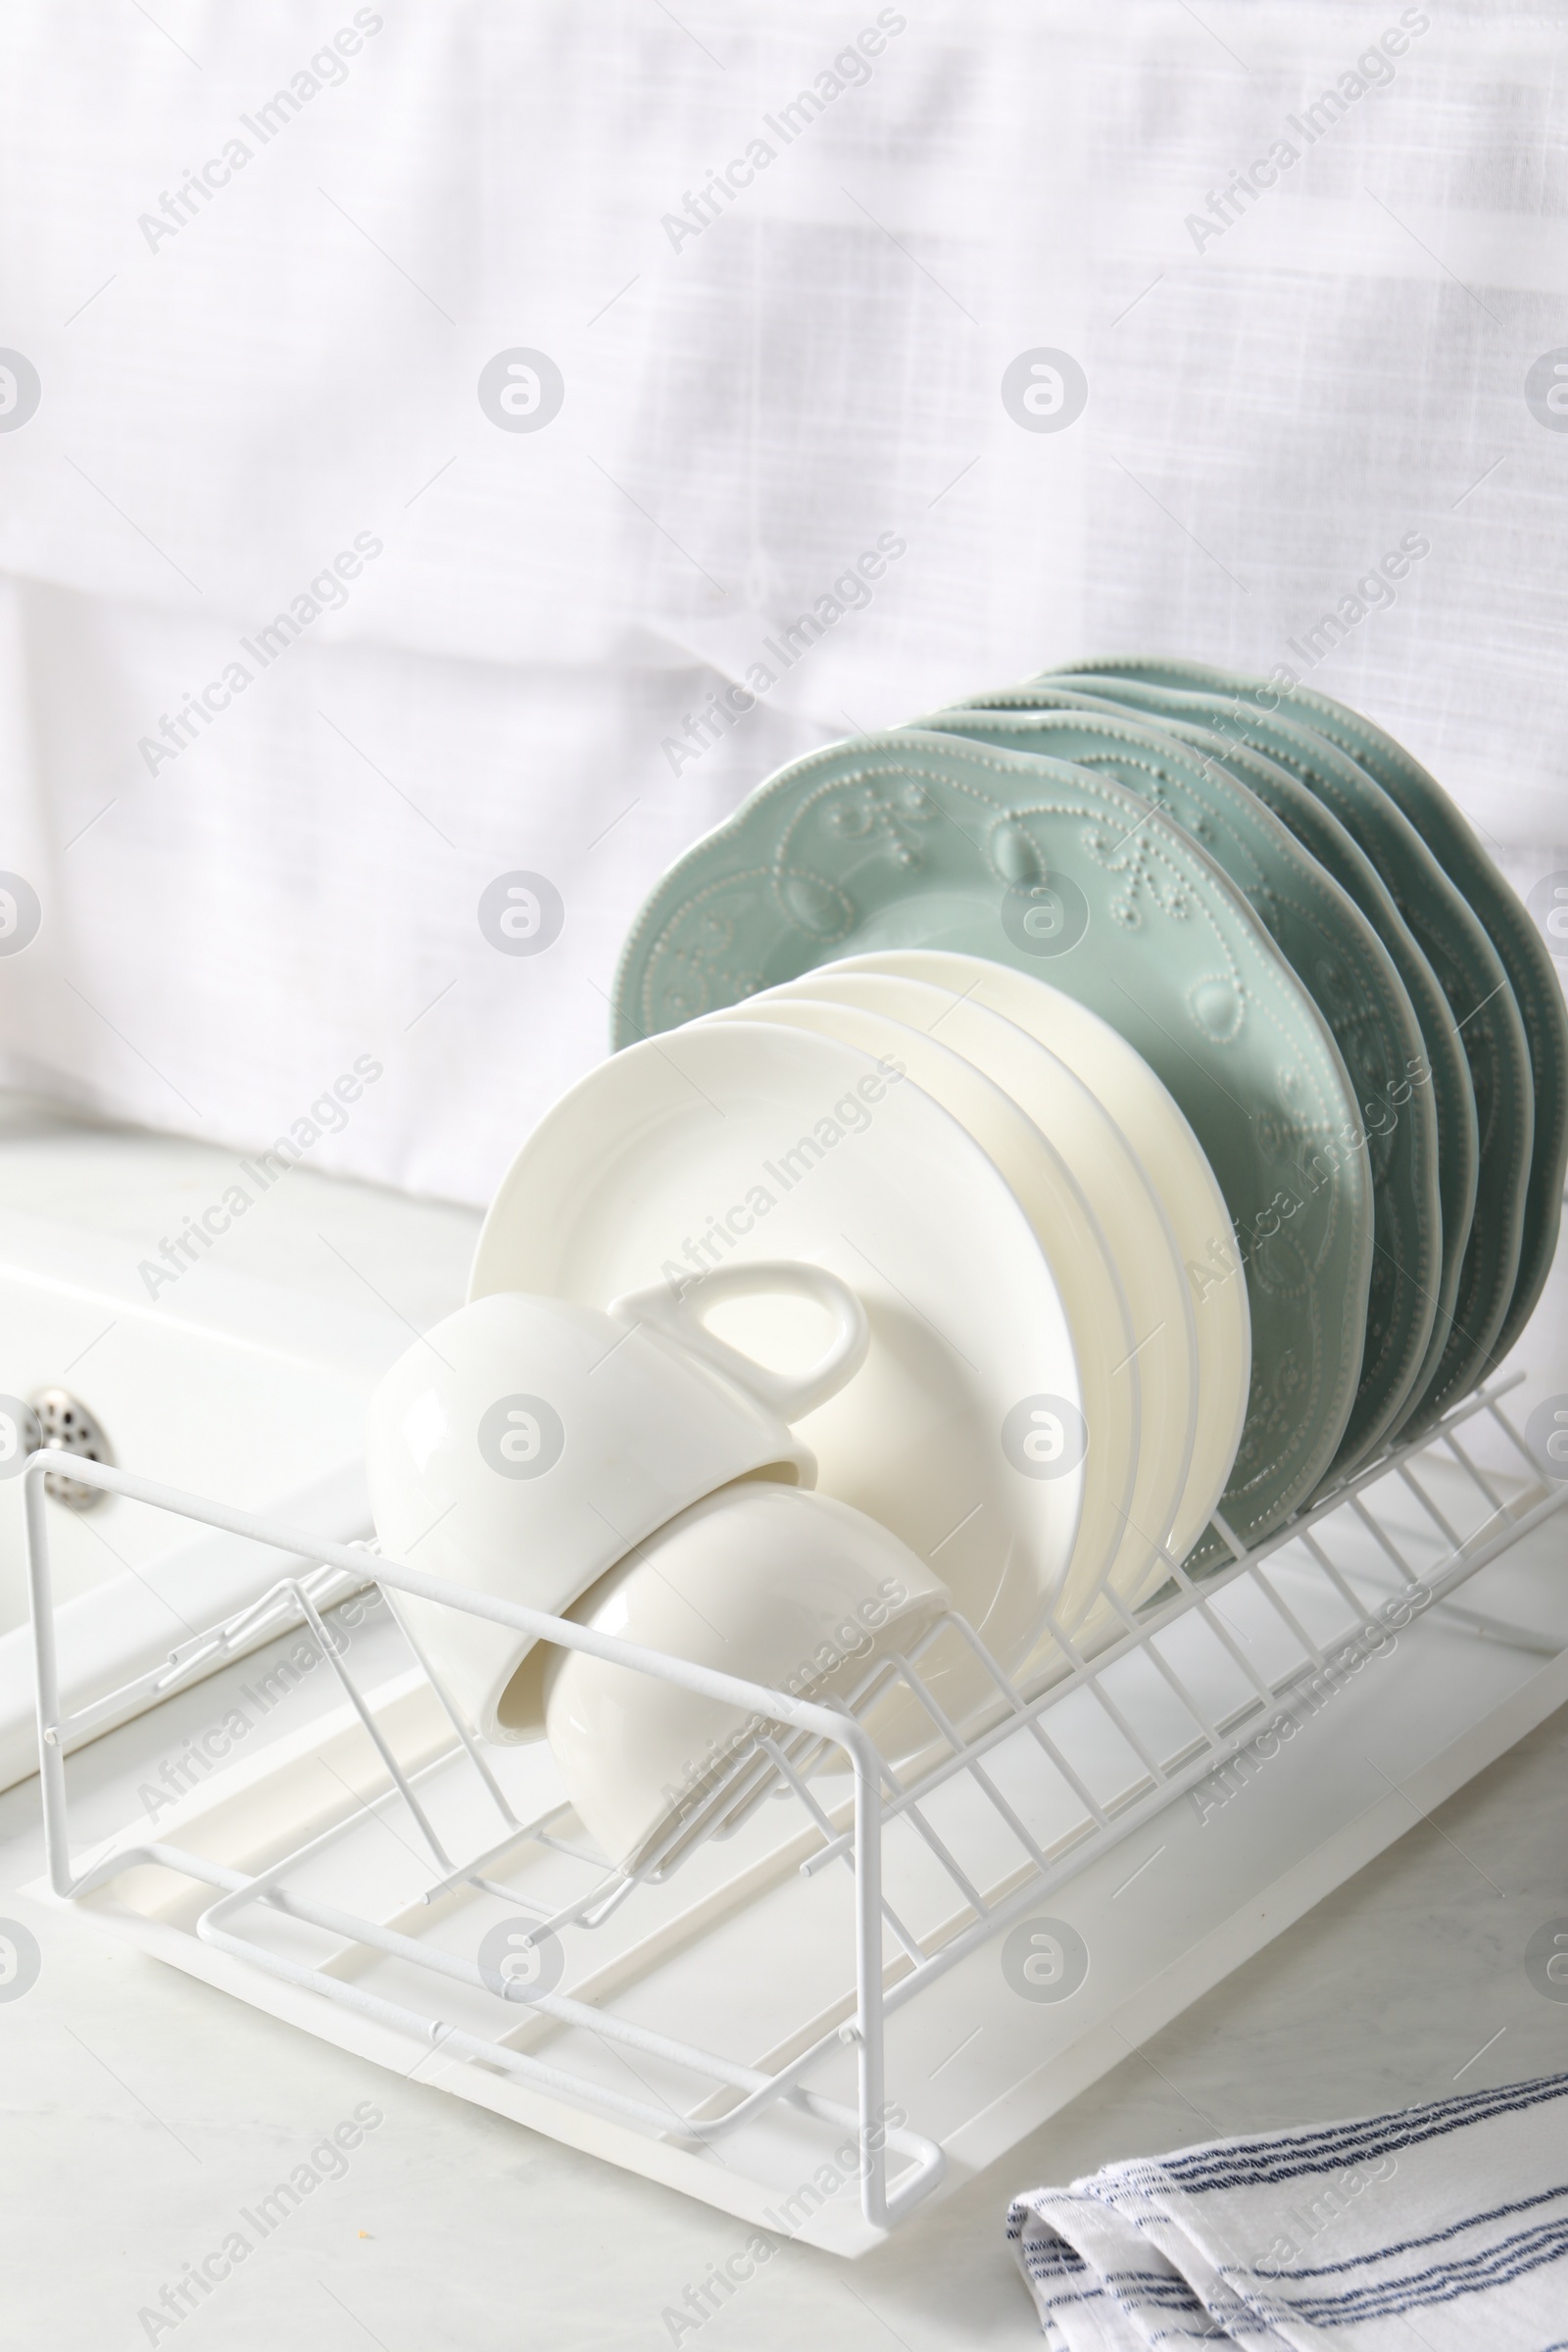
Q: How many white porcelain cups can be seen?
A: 2